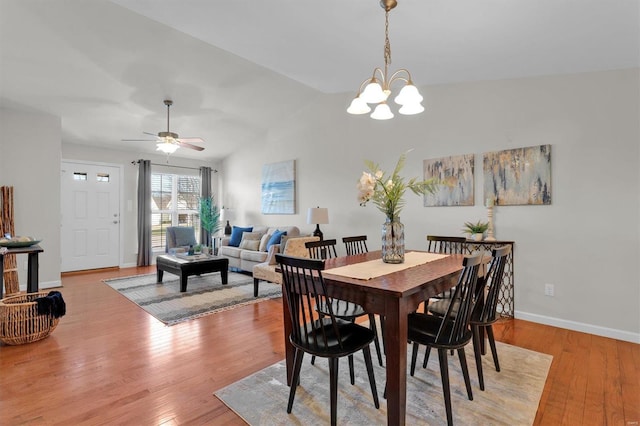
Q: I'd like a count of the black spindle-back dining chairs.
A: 6